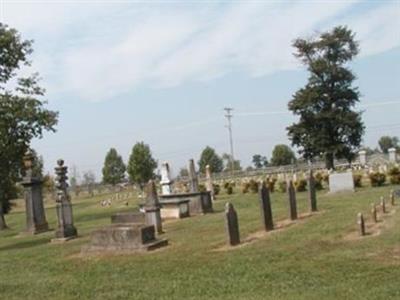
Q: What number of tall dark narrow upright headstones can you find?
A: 4